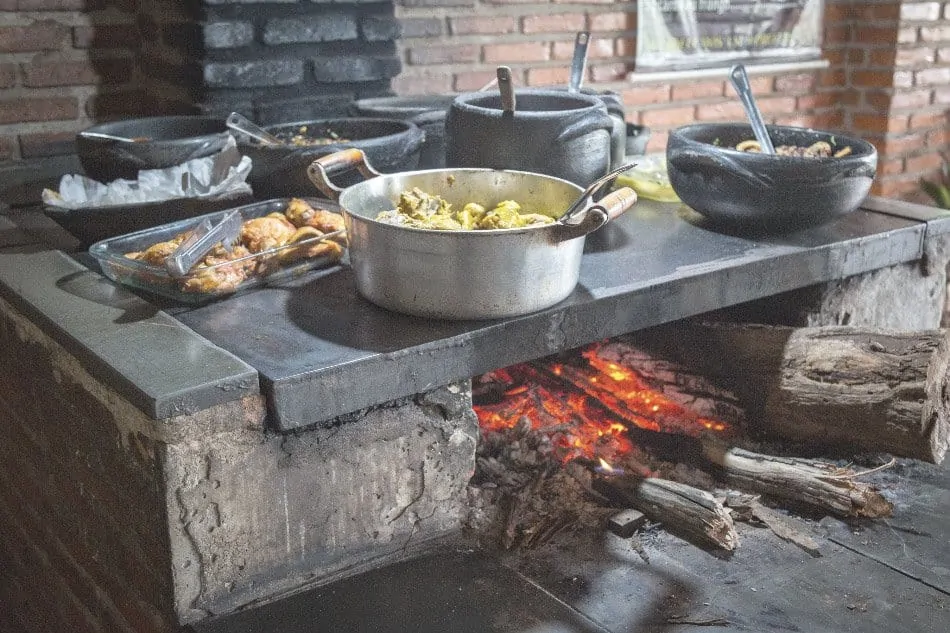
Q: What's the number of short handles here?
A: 2